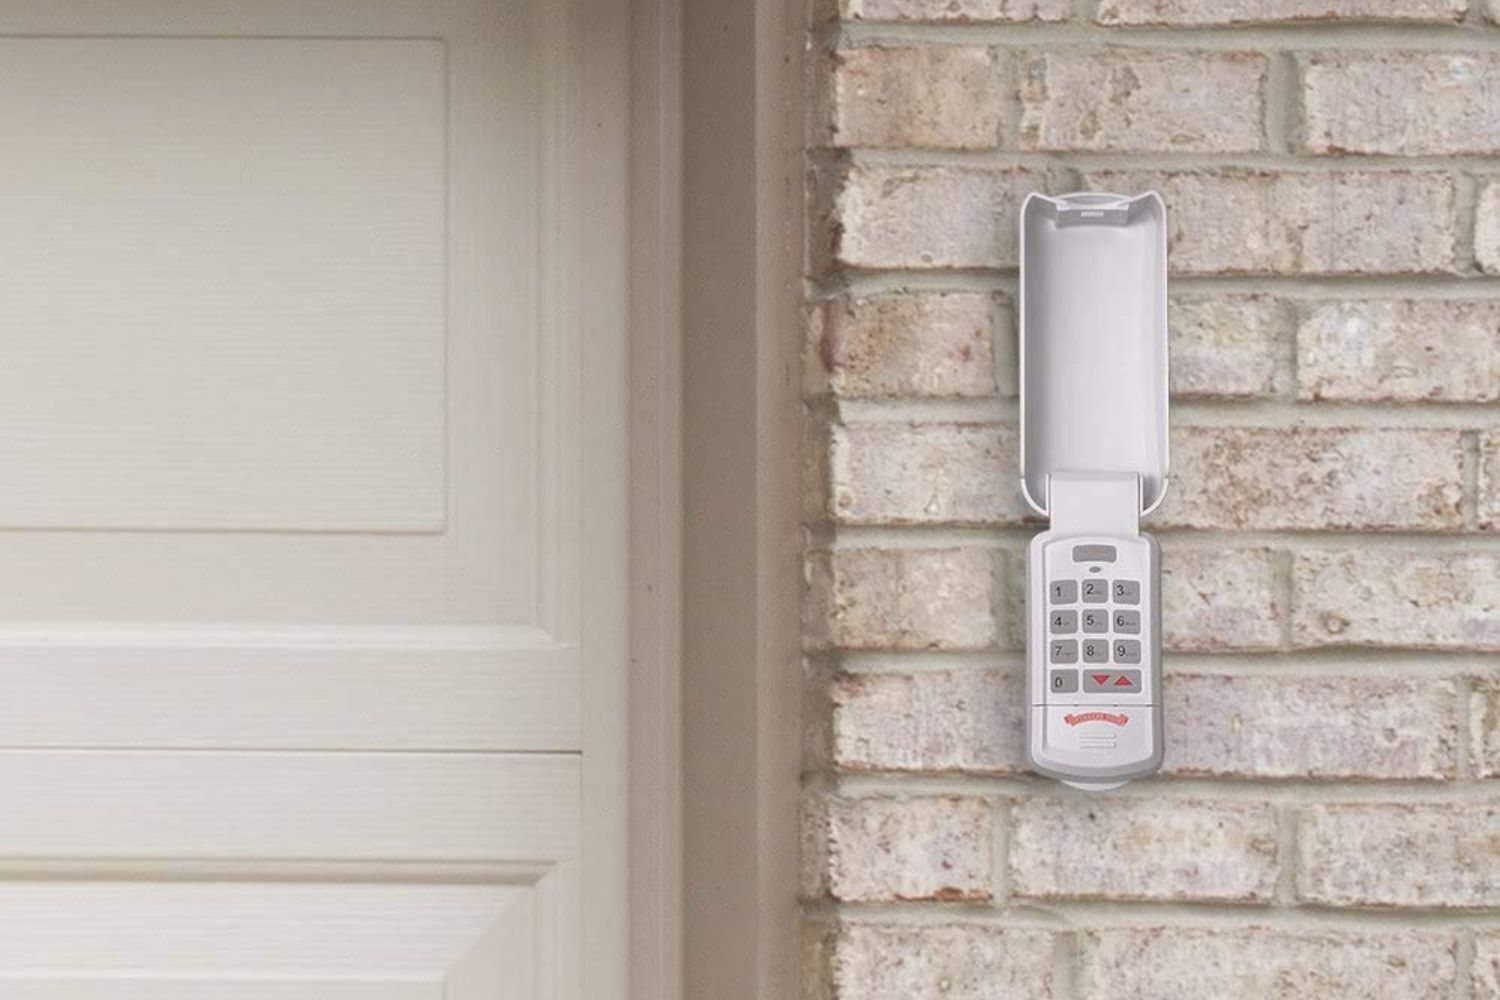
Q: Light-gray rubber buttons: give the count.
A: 12